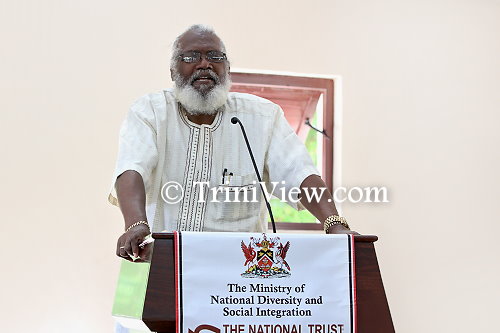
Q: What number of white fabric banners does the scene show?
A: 1